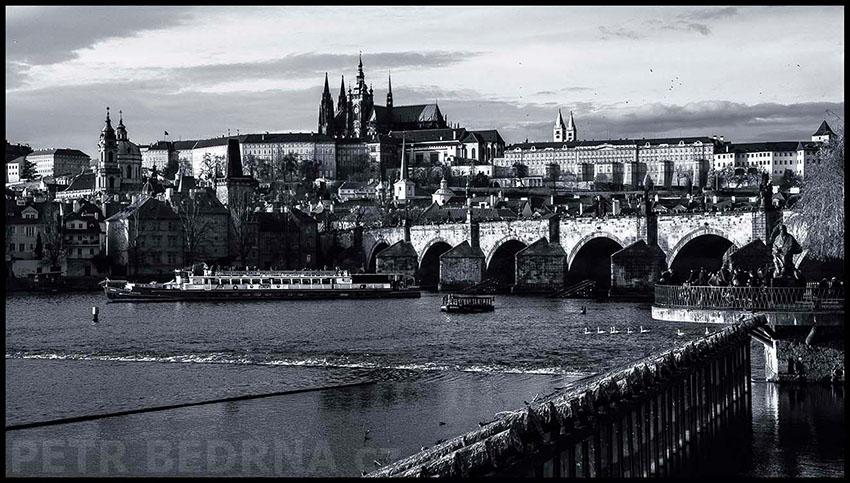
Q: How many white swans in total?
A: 8